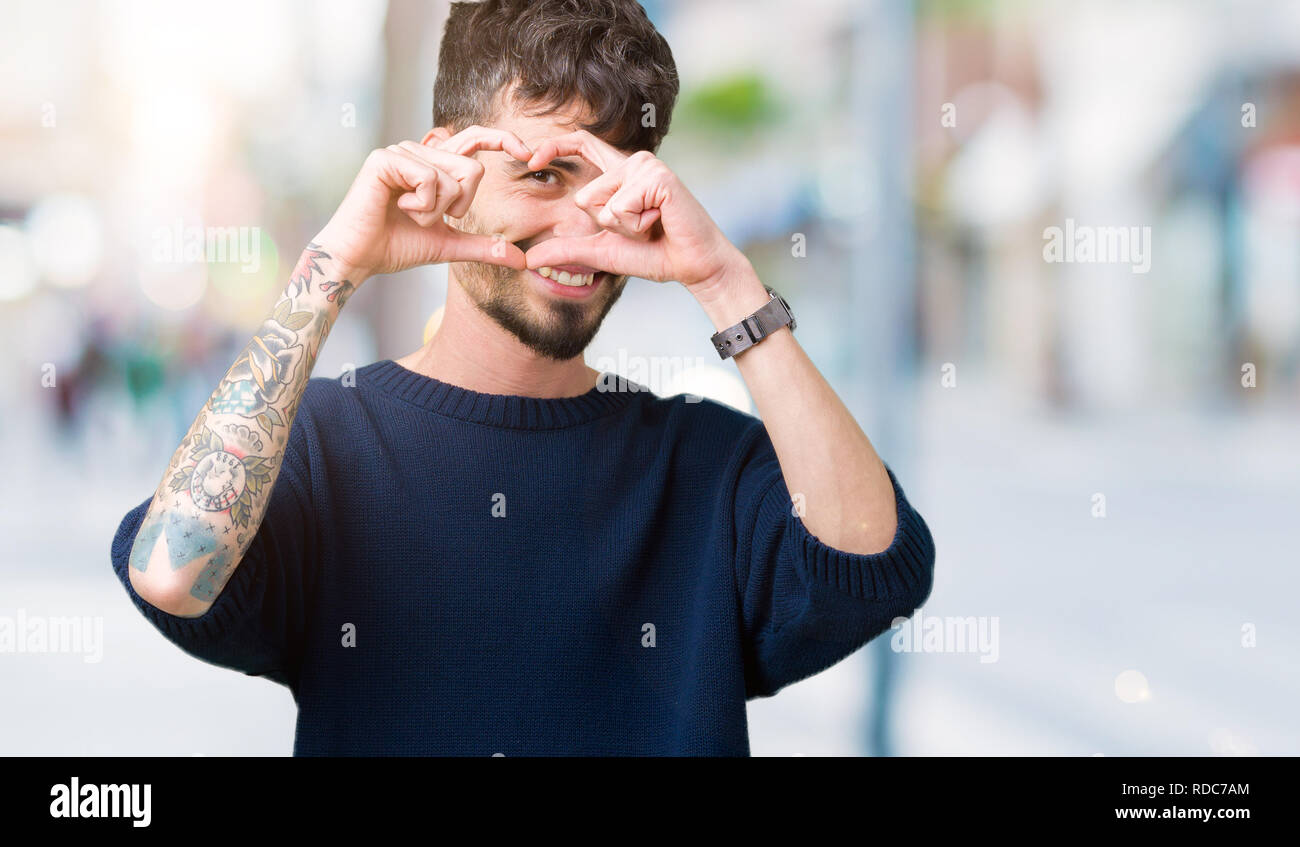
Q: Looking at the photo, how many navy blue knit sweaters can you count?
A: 1